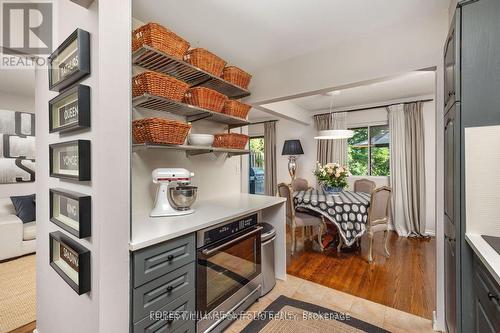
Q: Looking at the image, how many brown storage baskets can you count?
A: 8